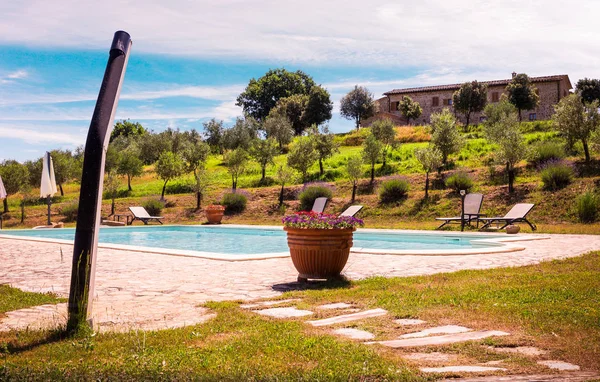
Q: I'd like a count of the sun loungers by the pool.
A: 5